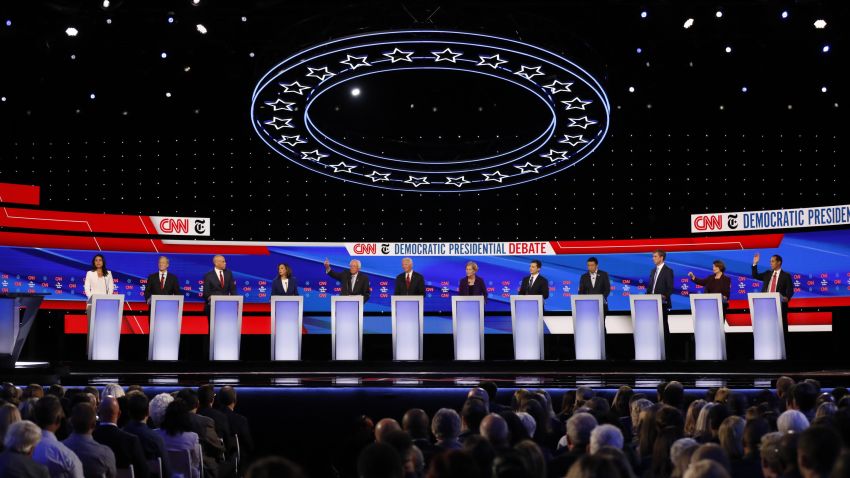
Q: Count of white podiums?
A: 12